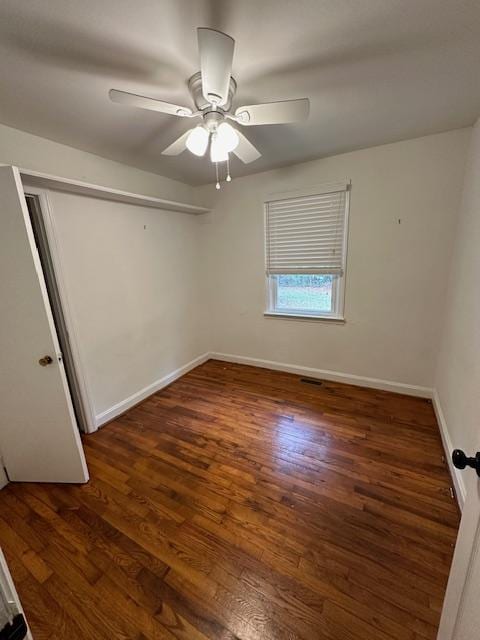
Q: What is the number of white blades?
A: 5